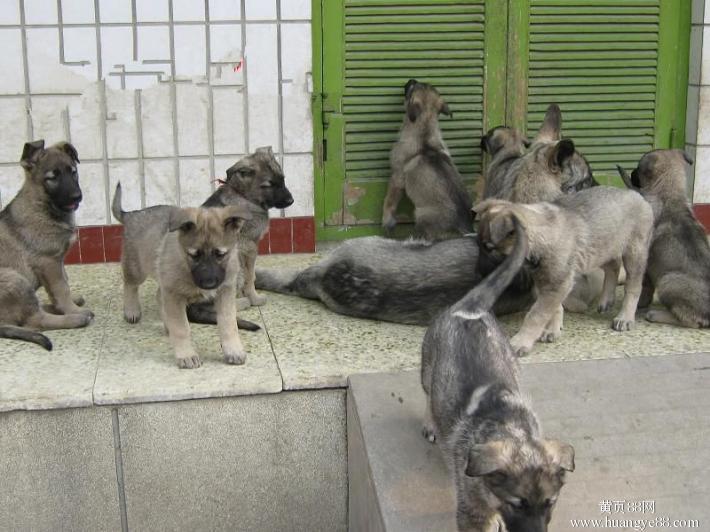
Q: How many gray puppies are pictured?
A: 8